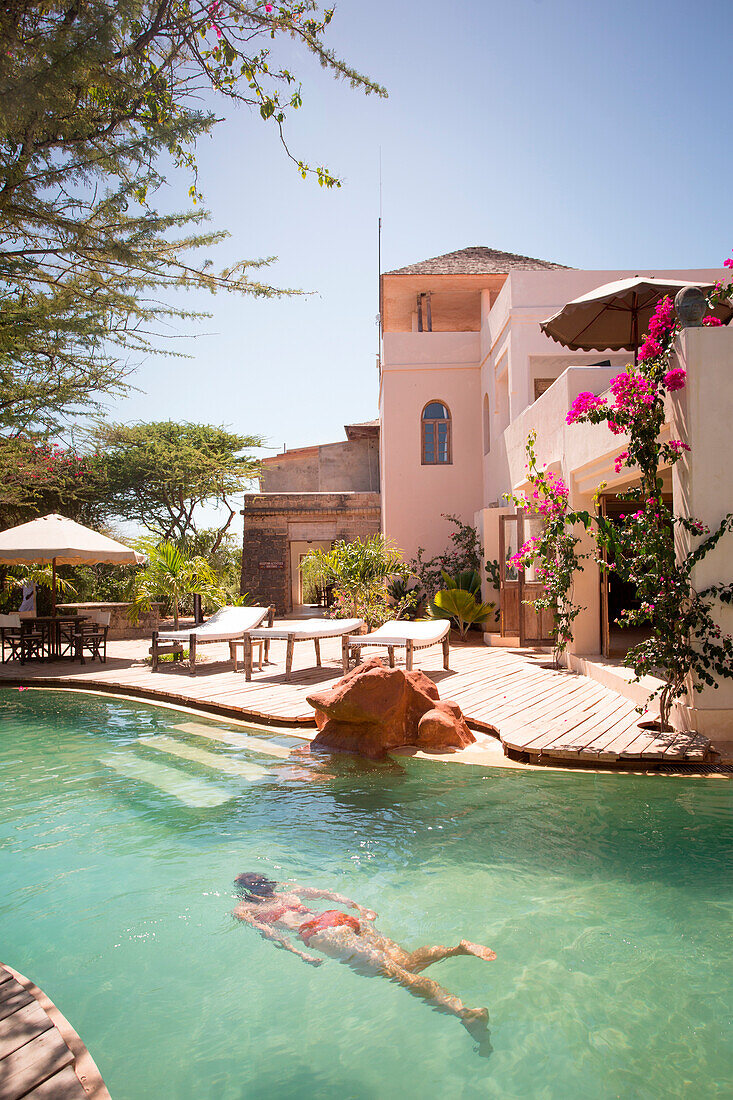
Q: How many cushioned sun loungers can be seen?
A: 3